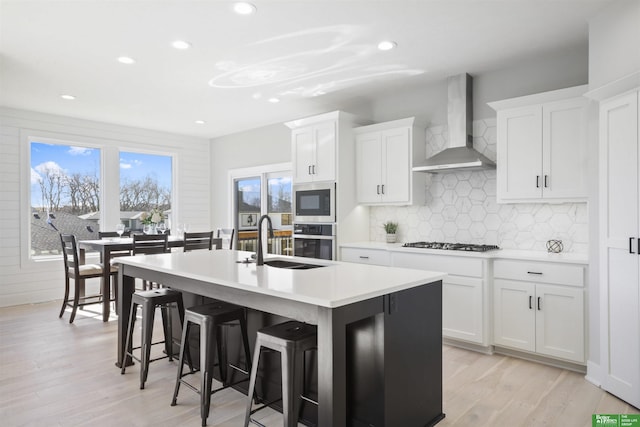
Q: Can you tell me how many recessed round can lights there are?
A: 7